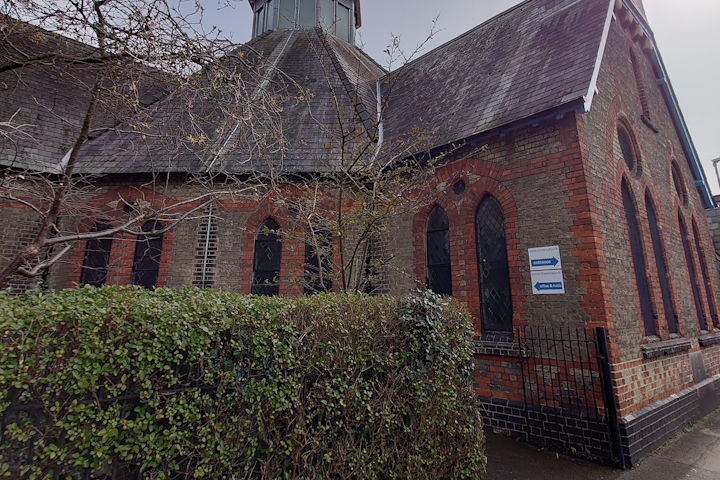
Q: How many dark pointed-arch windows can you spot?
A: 10